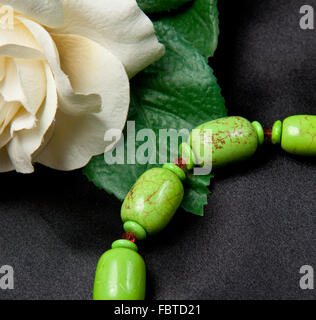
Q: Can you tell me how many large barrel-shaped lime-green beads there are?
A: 4